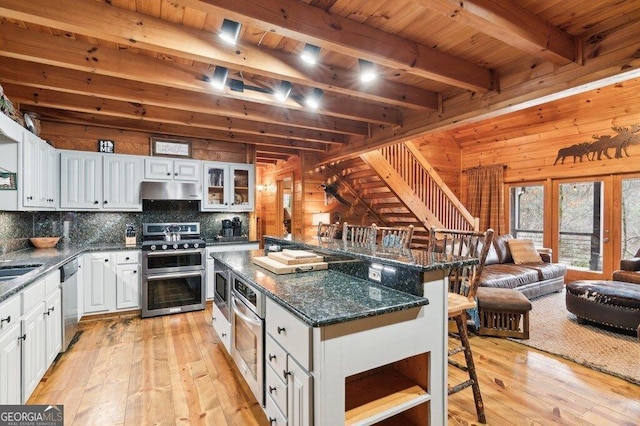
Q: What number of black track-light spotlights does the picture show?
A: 6